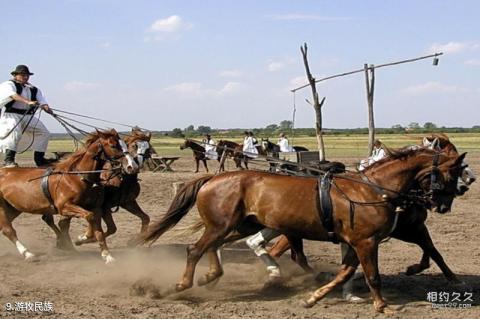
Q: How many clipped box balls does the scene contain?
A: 0